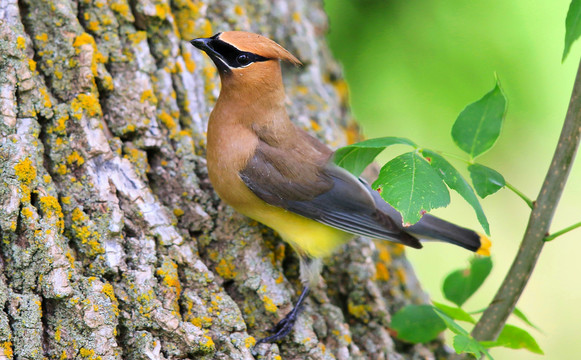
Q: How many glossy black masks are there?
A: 1